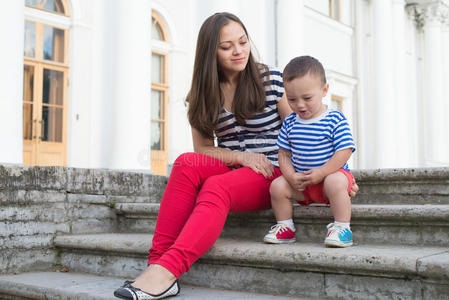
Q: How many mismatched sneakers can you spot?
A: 2